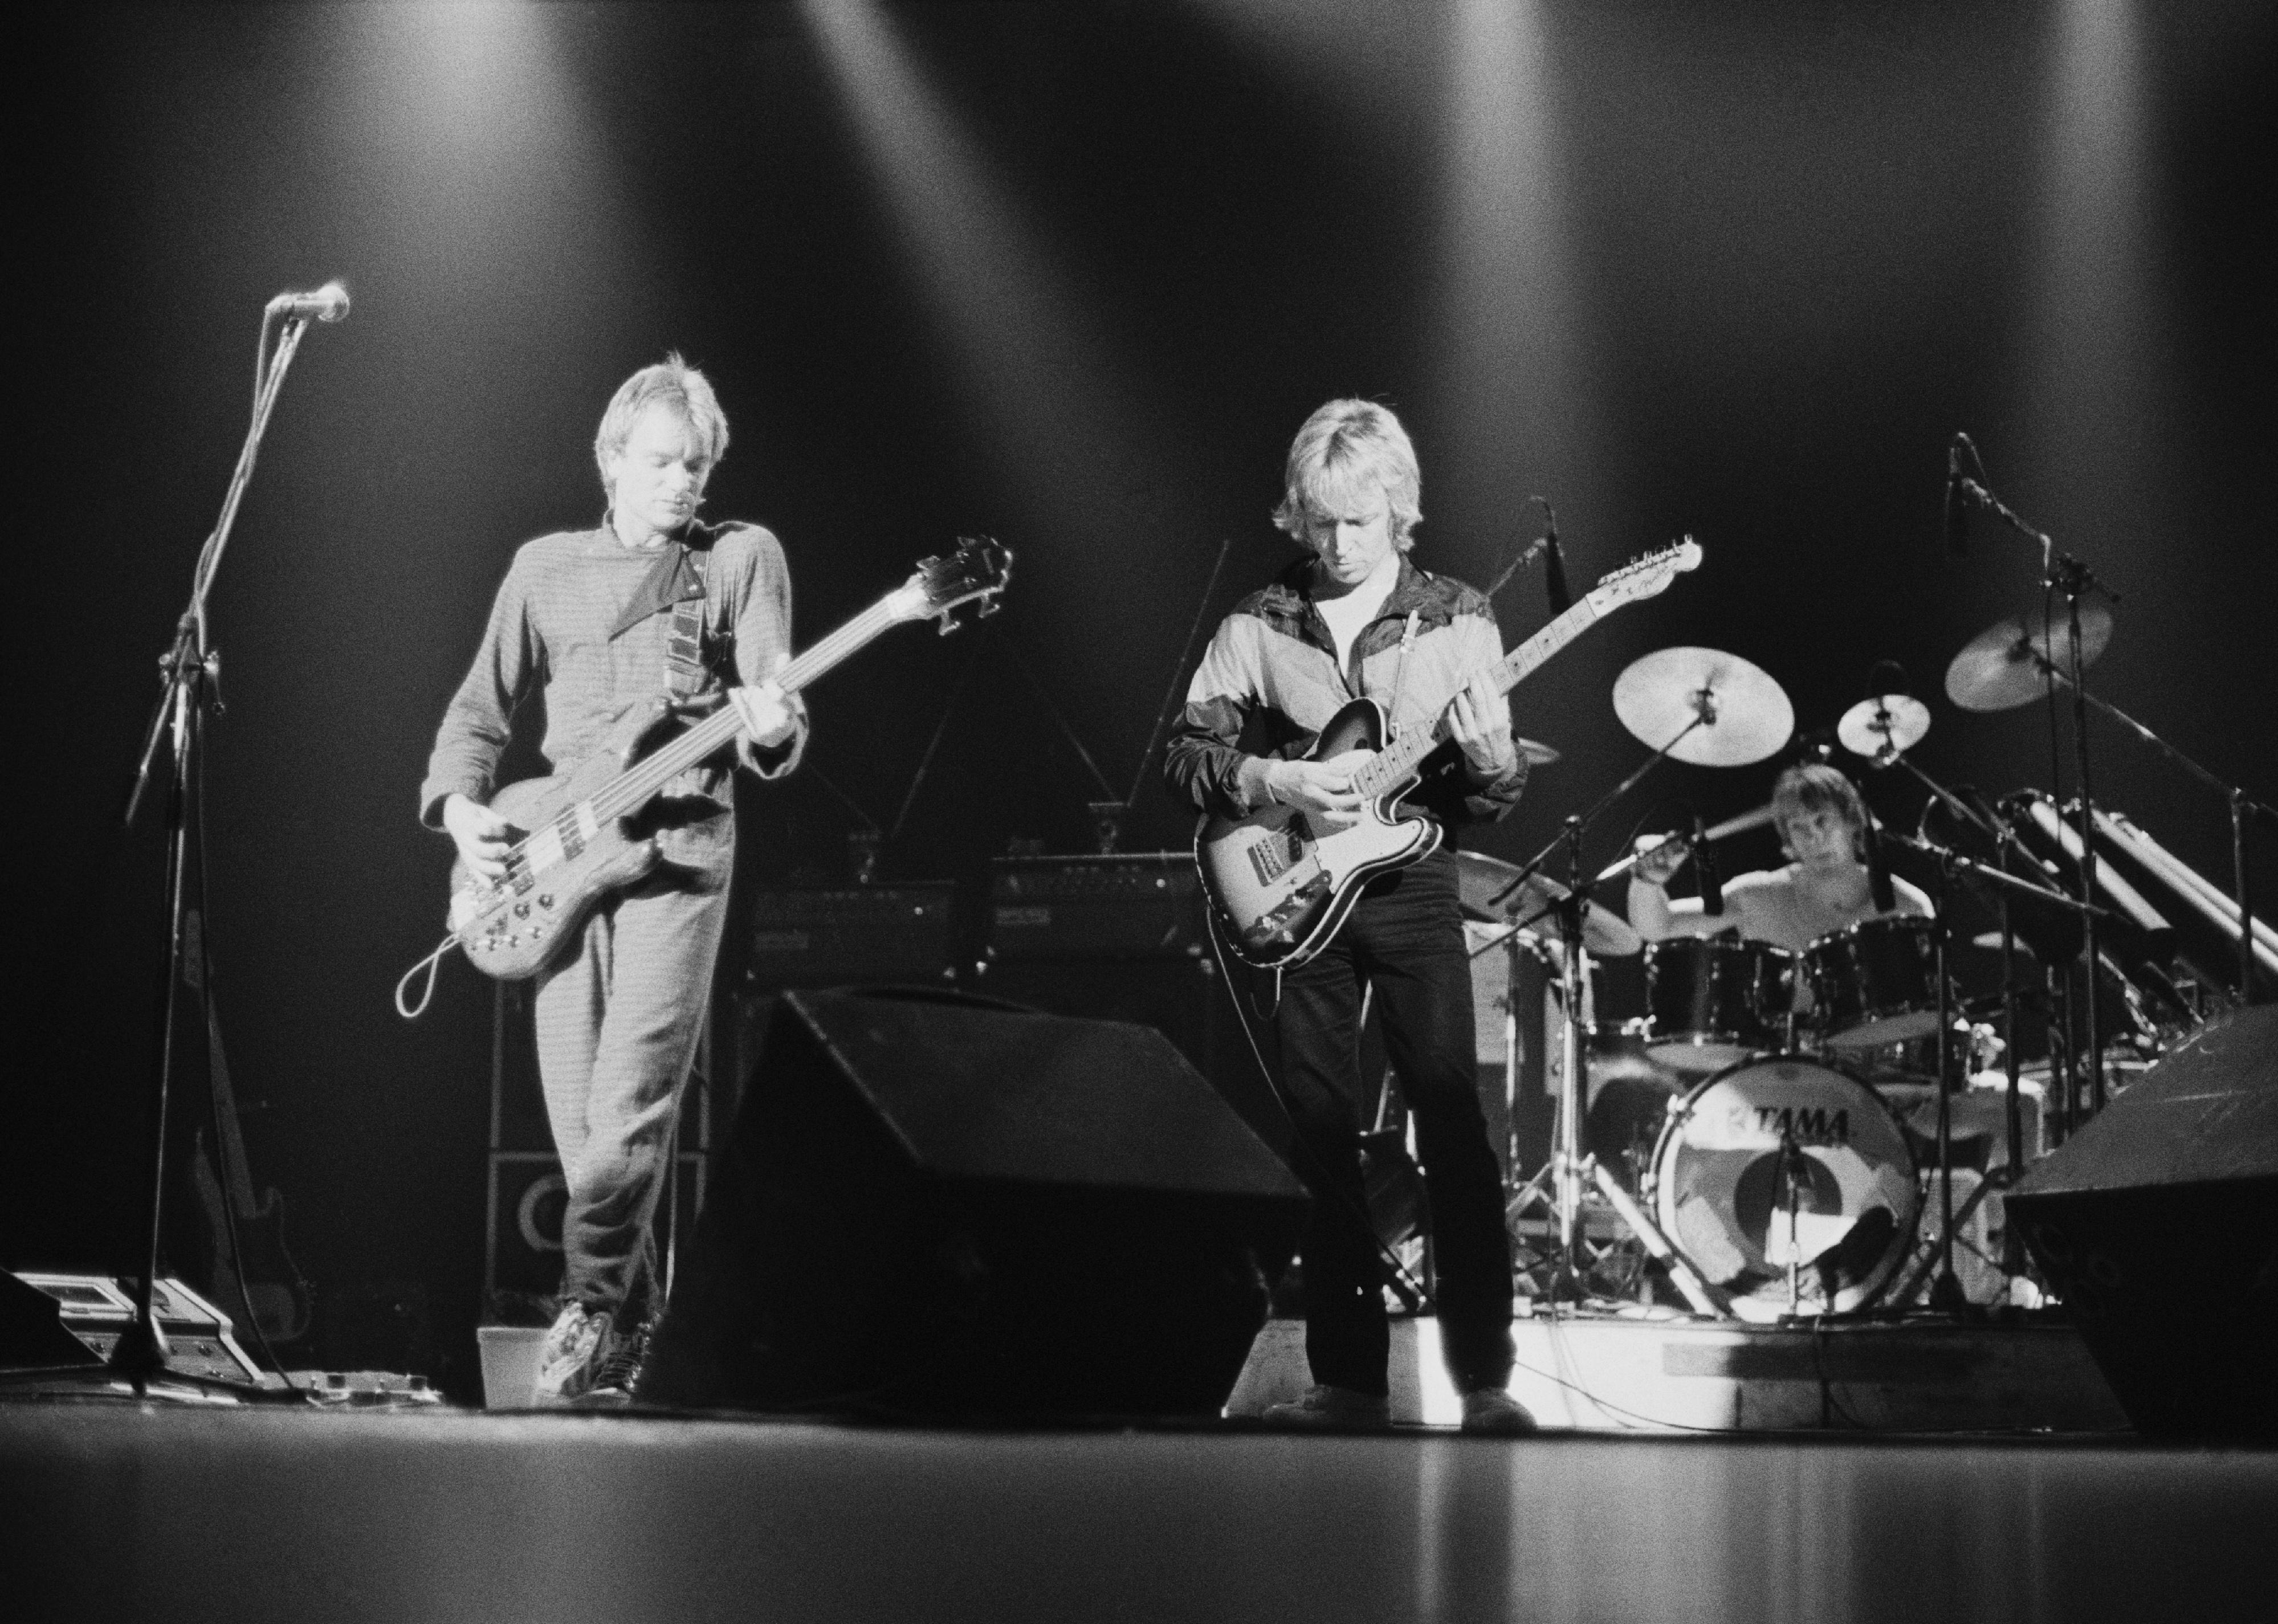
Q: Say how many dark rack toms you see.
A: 2